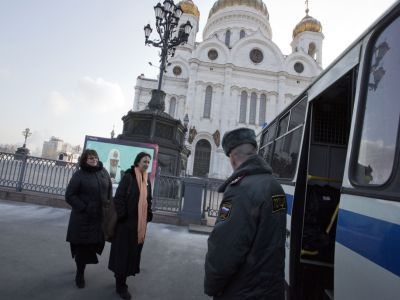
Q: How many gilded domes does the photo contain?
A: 3